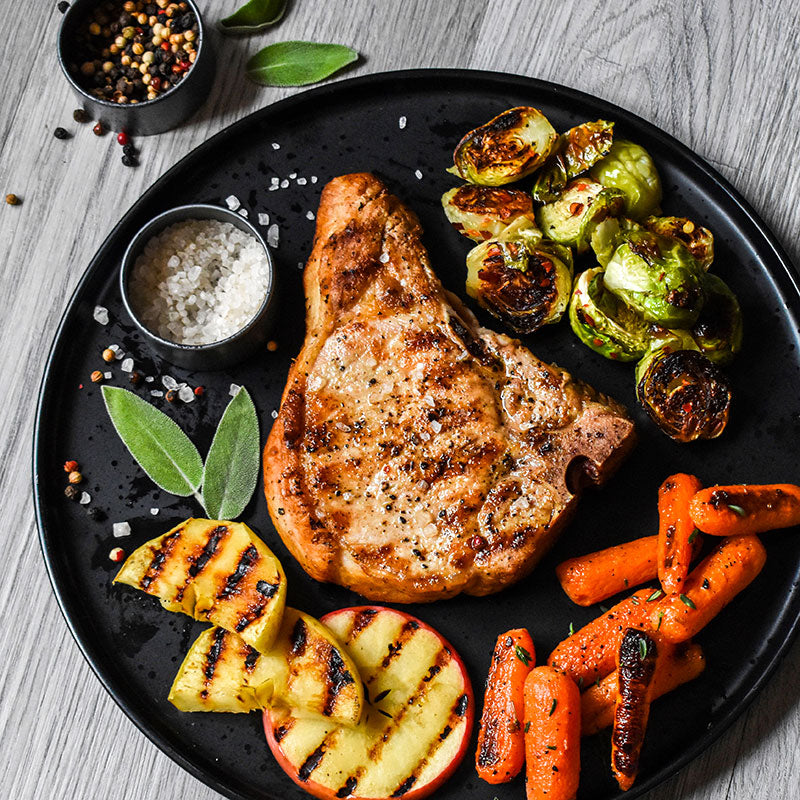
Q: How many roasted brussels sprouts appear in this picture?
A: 11